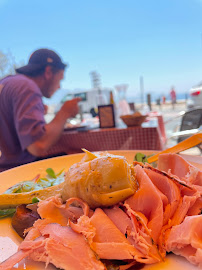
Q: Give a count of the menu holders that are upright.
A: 1